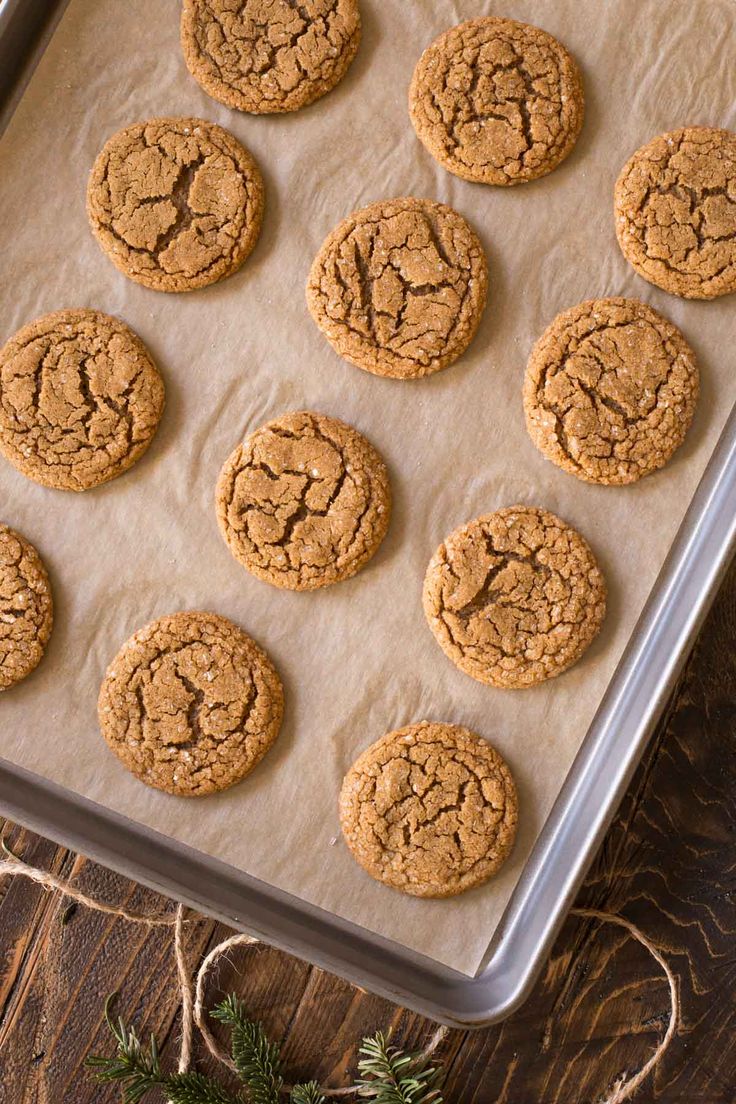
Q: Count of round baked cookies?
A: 12